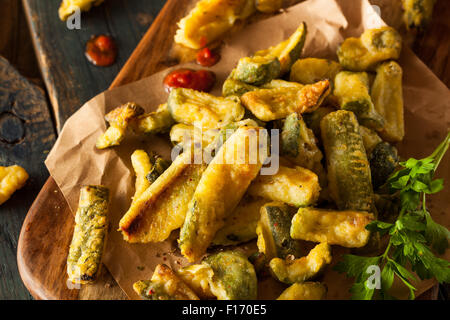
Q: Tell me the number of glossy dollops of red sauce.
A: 3